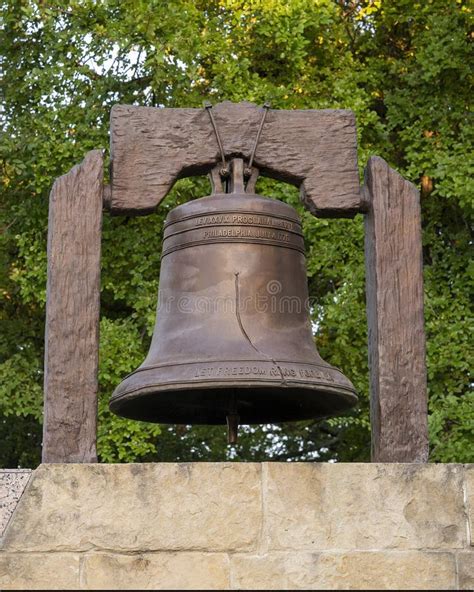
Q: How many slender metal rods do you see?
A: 2